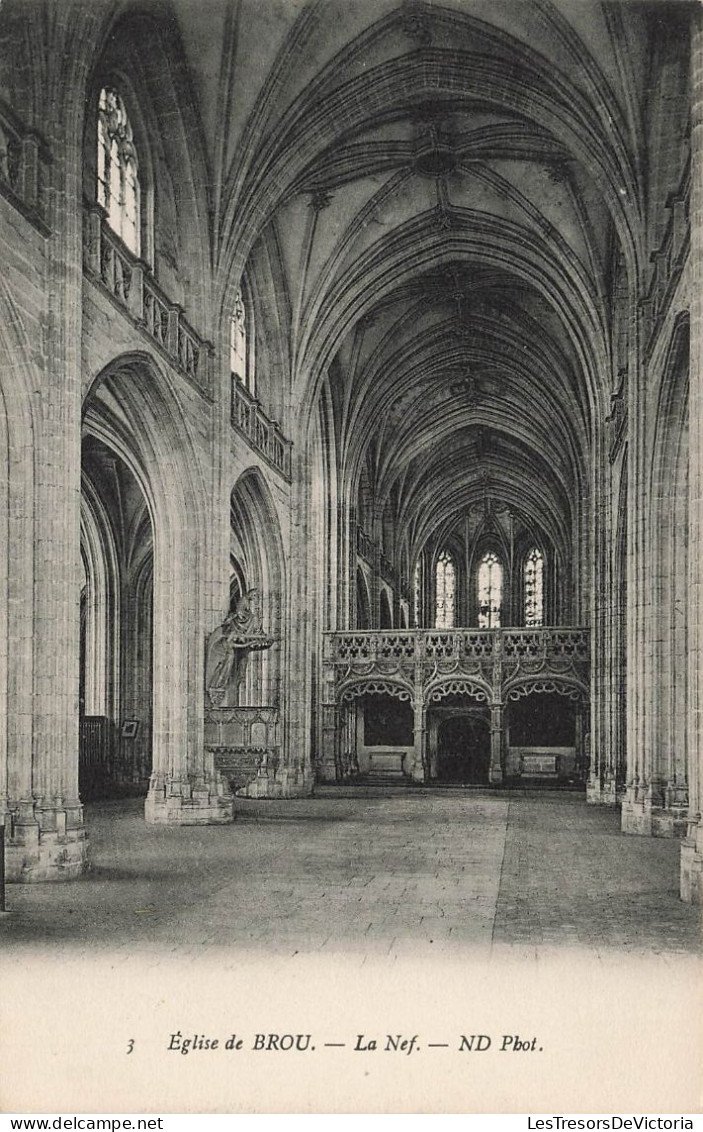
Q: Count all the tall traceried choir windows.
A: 3